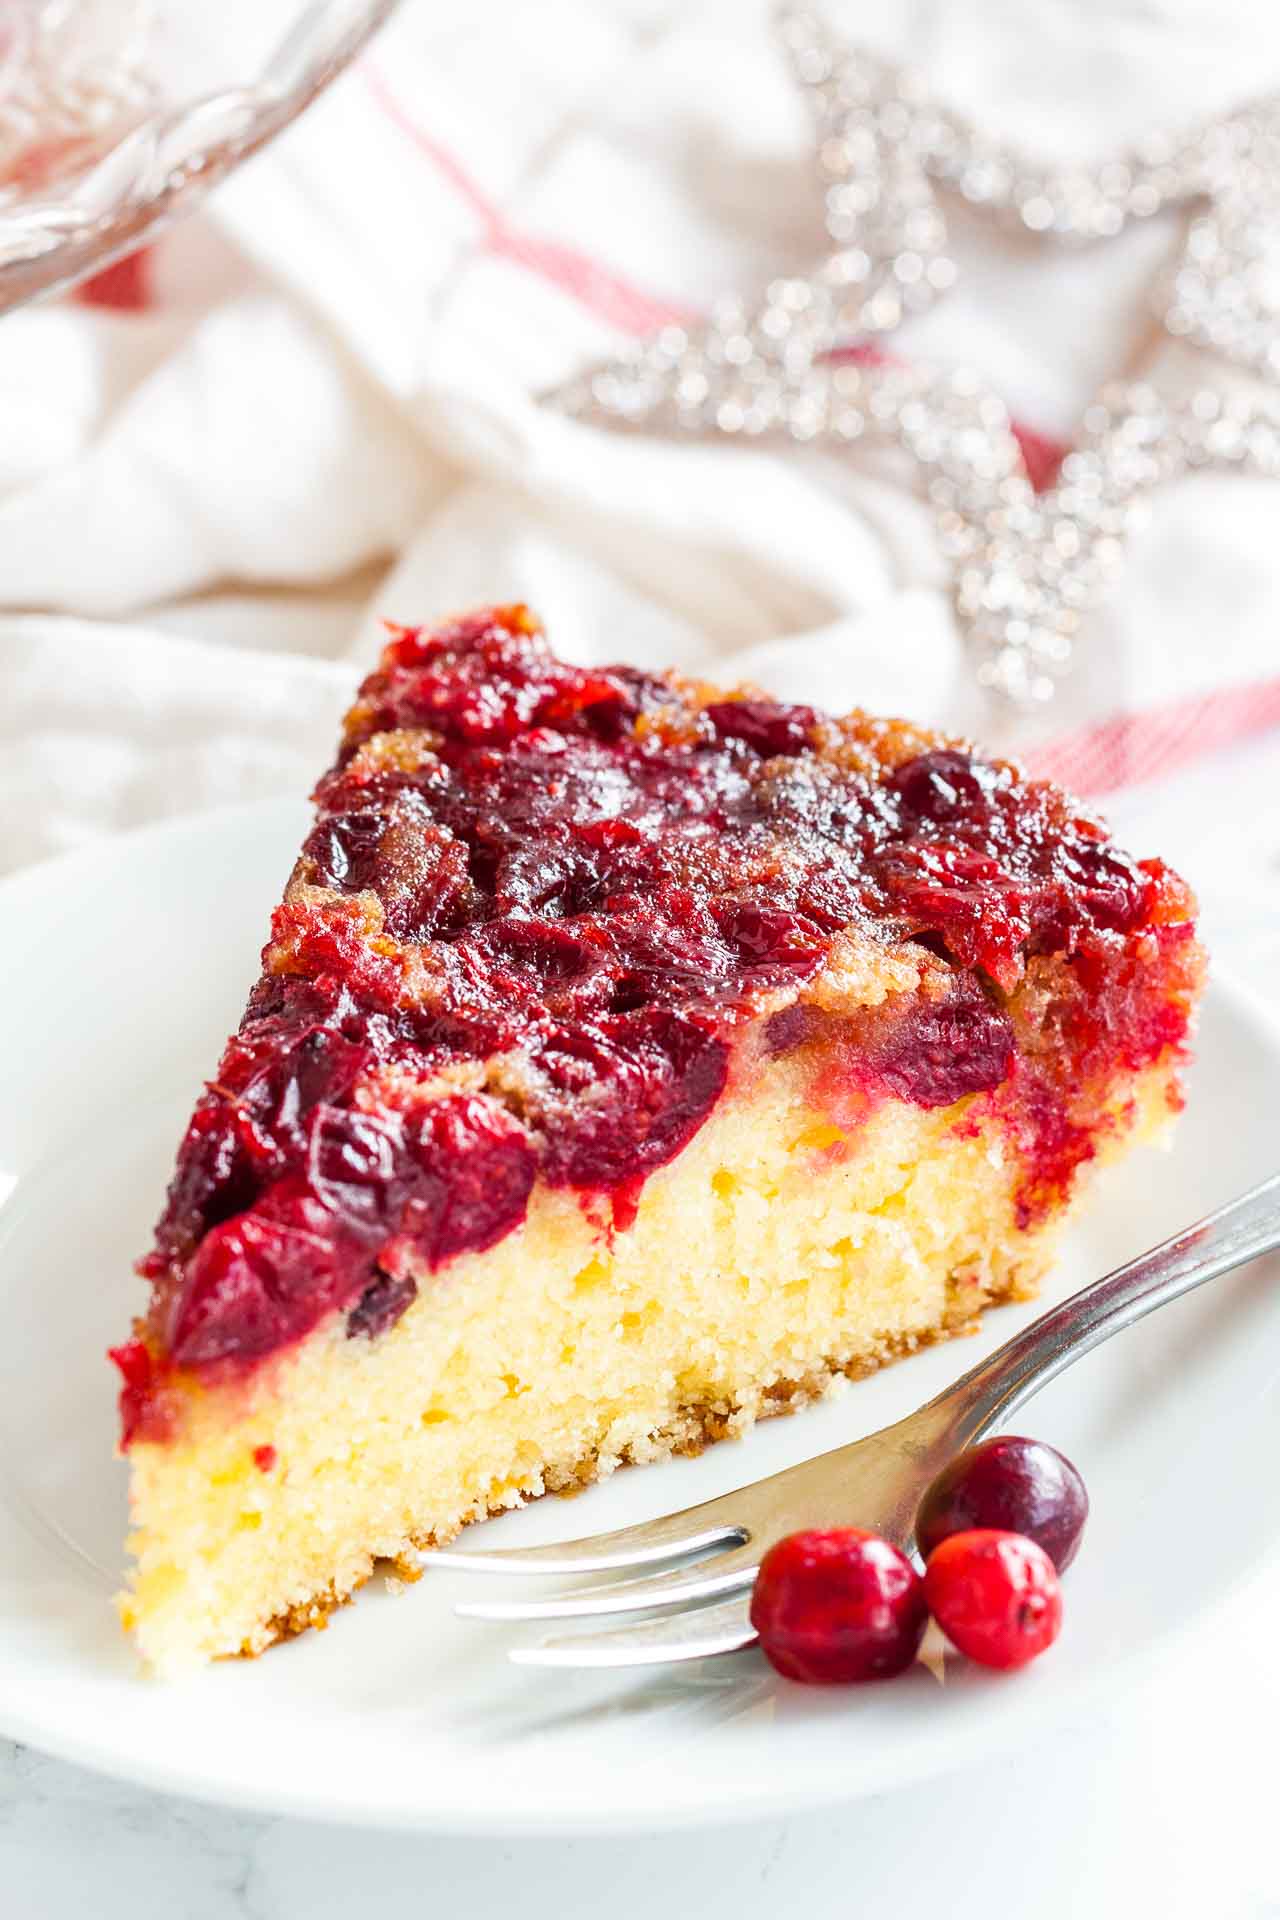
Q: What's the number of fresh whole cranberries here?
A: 3